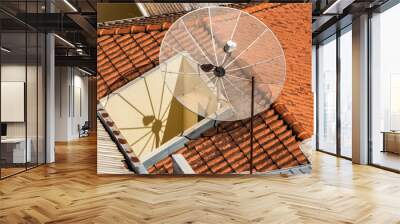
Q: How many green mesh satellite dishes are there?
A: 0